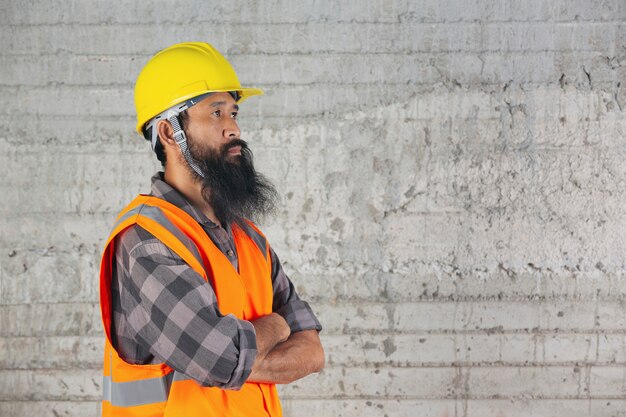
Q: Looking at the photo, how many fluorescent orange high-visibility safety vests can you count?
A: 1